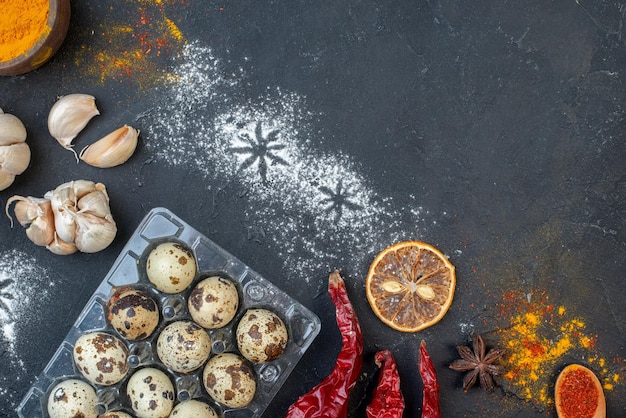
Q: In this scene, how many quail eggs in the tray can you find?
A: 11